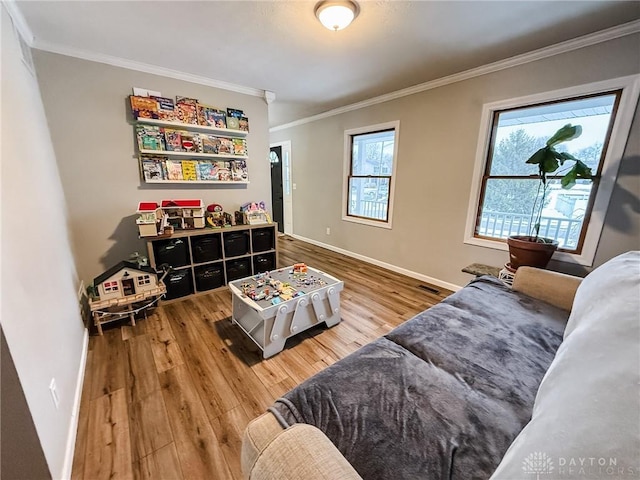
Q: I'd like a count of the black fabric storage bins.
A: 8